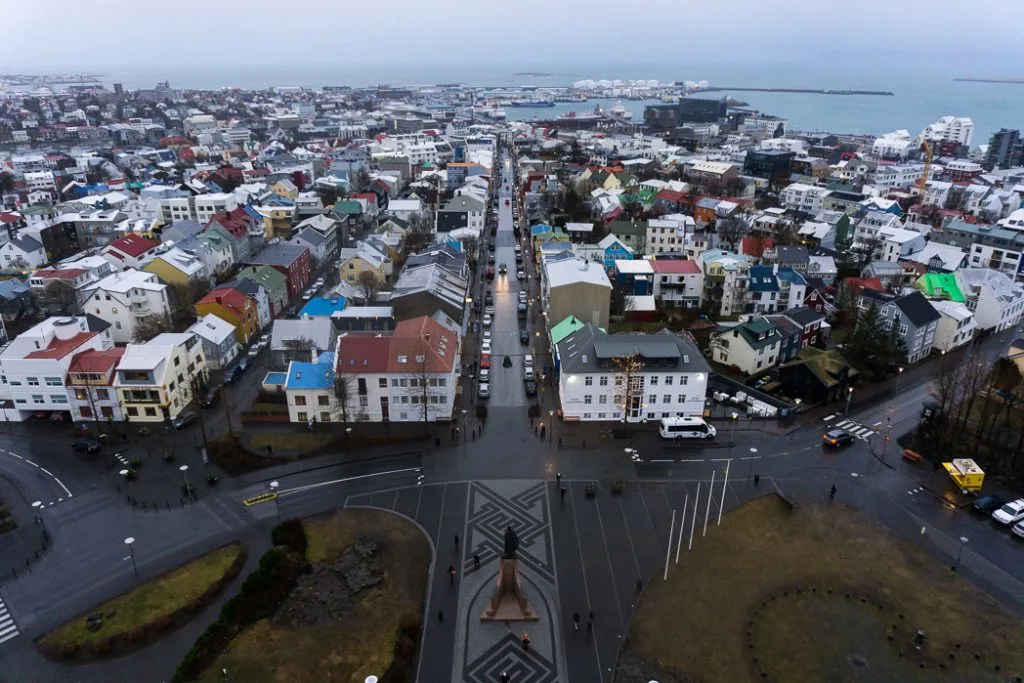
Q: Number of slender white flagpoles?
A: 5